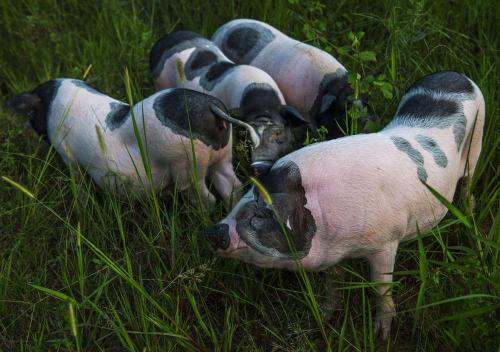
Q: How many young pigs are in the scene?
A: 4